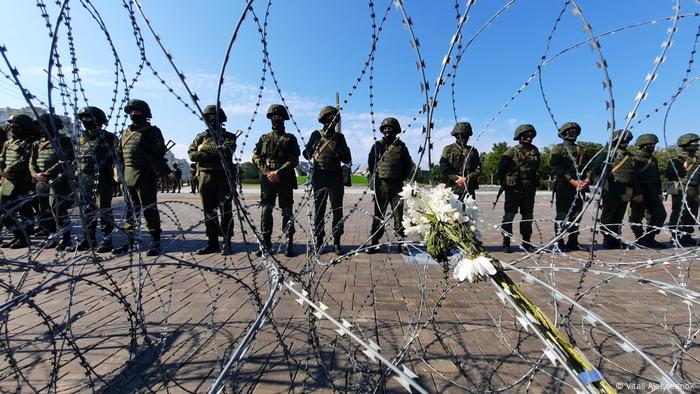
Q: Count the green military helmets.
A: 14